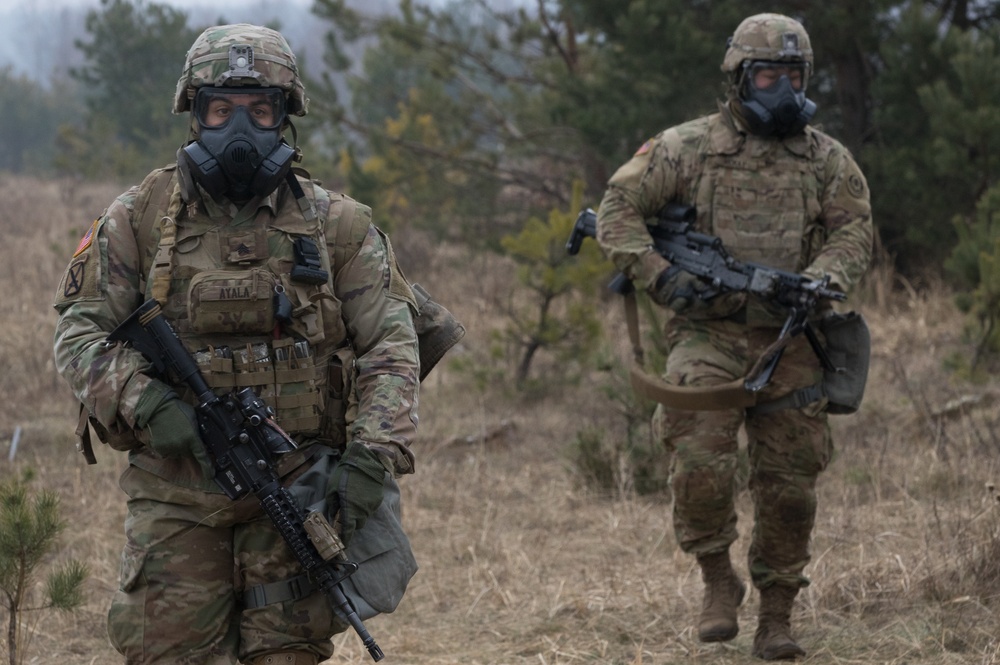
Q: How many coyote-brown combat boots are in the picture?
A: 2